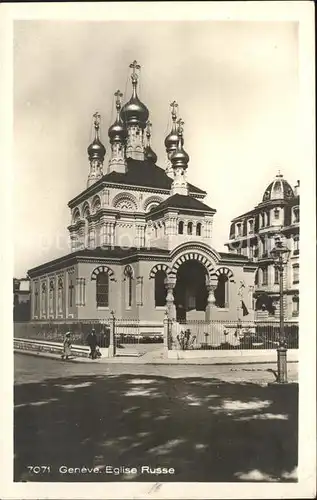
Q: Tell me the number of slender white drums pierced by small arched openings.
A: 5